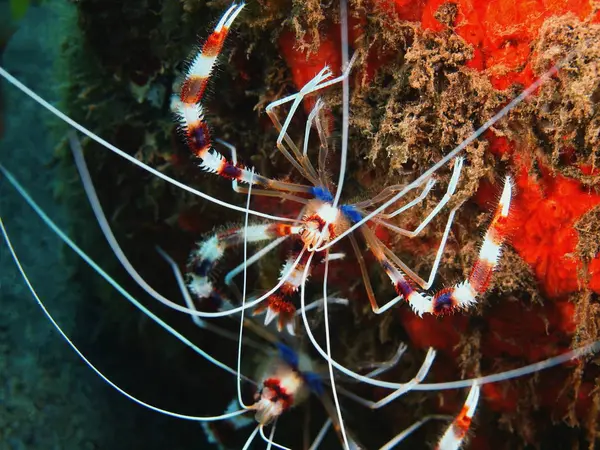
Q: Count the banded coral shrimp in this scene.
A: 2